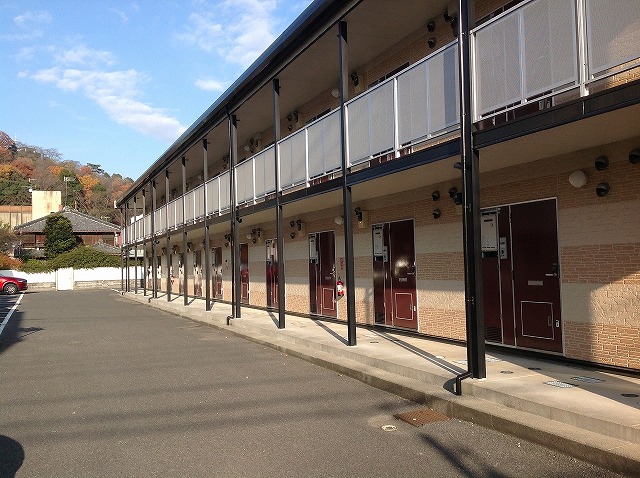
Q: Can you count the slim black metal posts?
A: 12